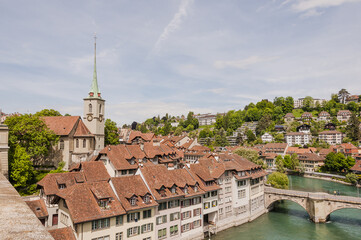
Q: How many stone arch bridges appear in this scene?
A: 1